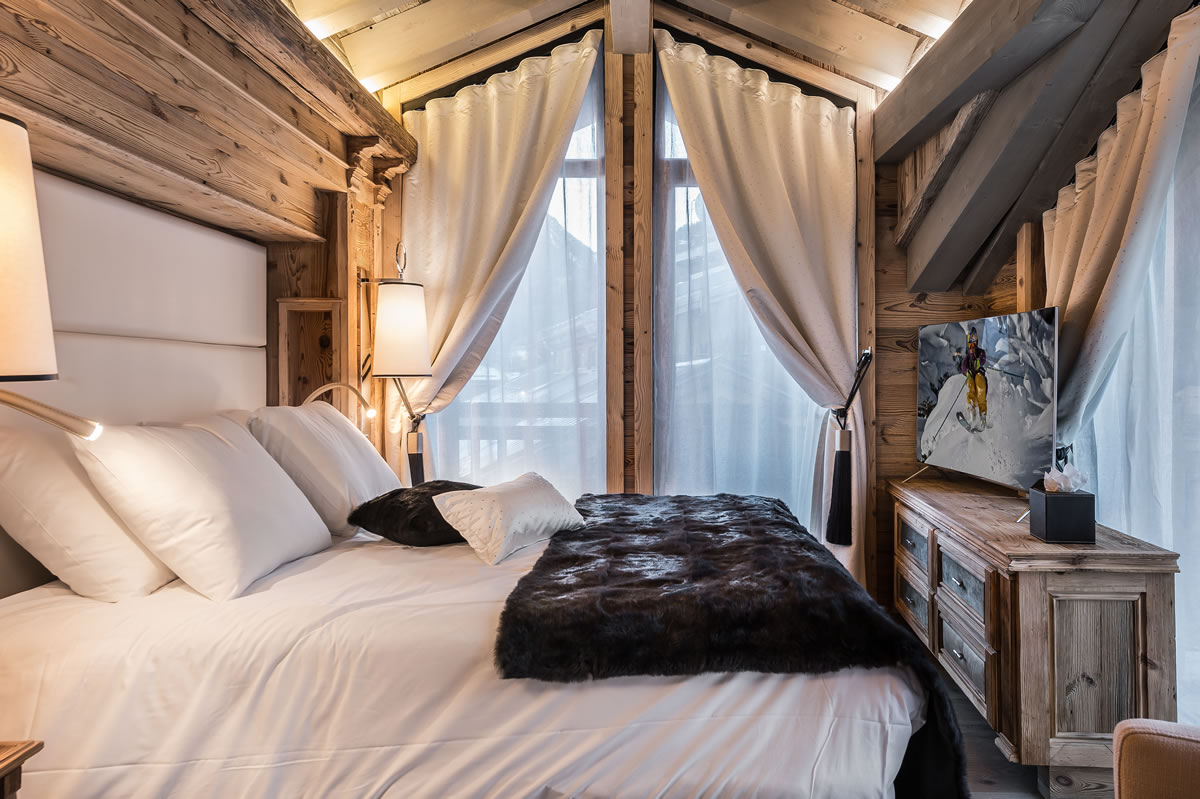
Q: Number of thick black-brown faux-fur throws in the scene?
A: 1